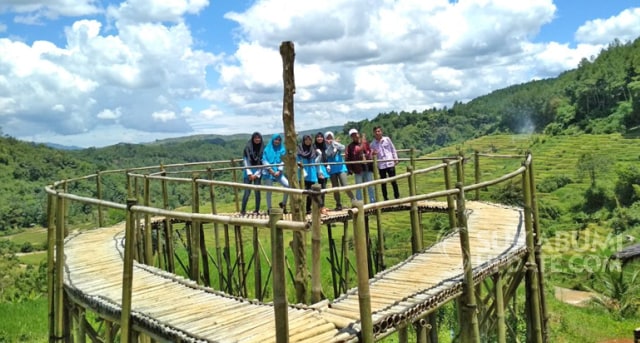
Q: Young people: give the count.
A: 7